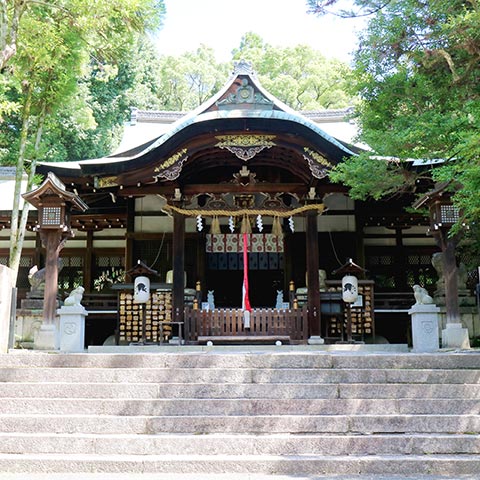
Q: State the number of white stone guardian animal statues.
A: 2